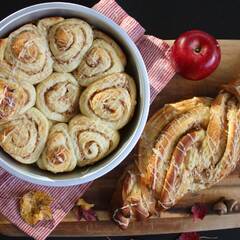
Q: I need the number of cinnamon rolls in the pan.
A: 9